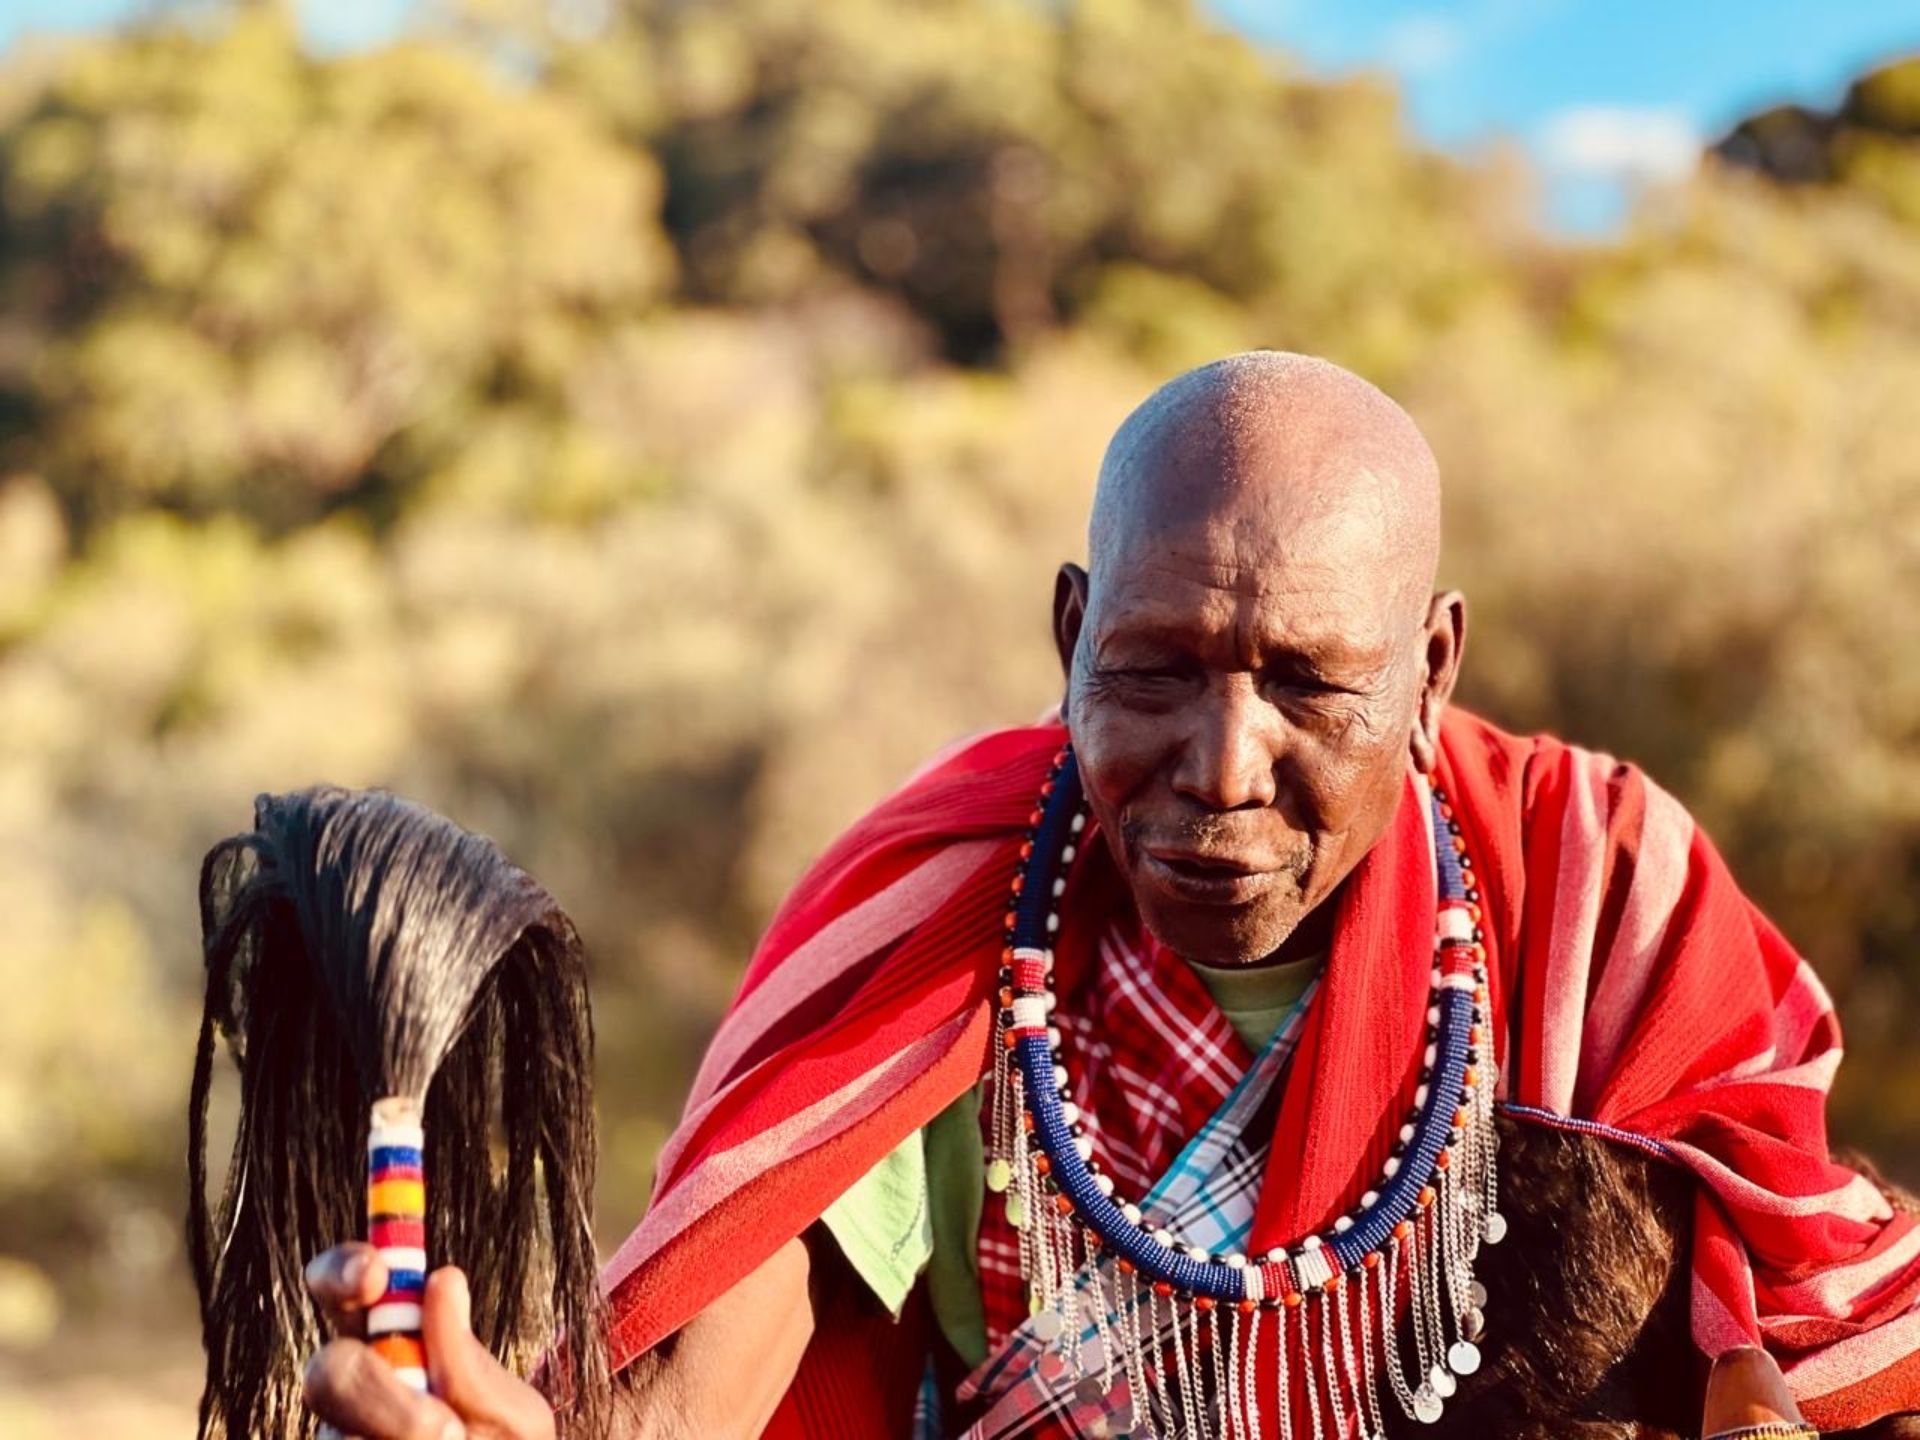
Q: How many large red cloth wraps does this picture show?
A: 1